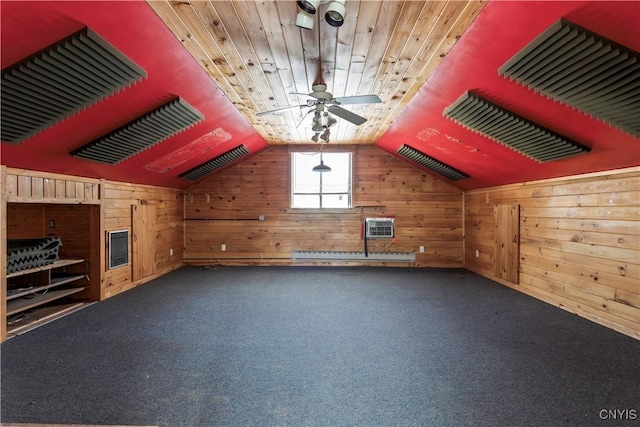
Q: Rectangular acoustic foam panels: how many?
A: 6